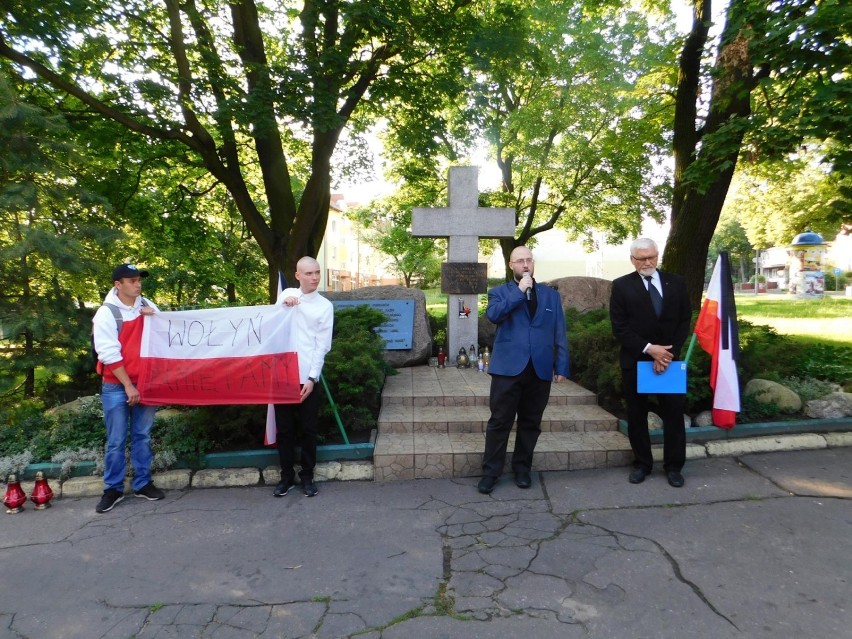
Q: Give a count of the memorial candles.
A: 7